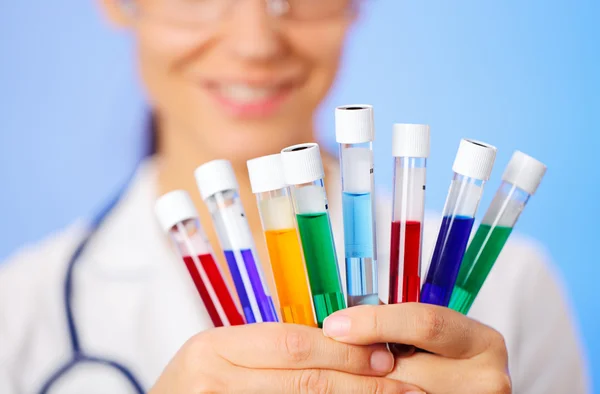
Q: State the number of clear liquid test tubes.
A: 0